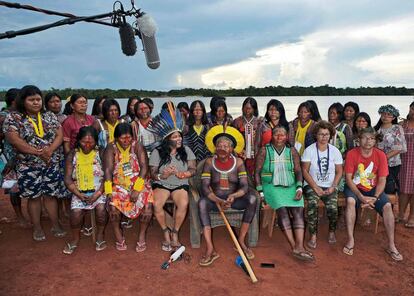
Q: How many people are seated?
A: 7